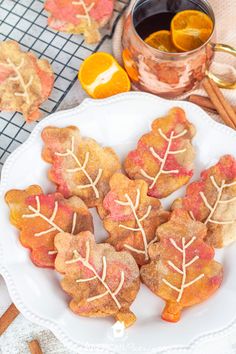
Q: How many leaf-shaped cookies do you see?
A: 9